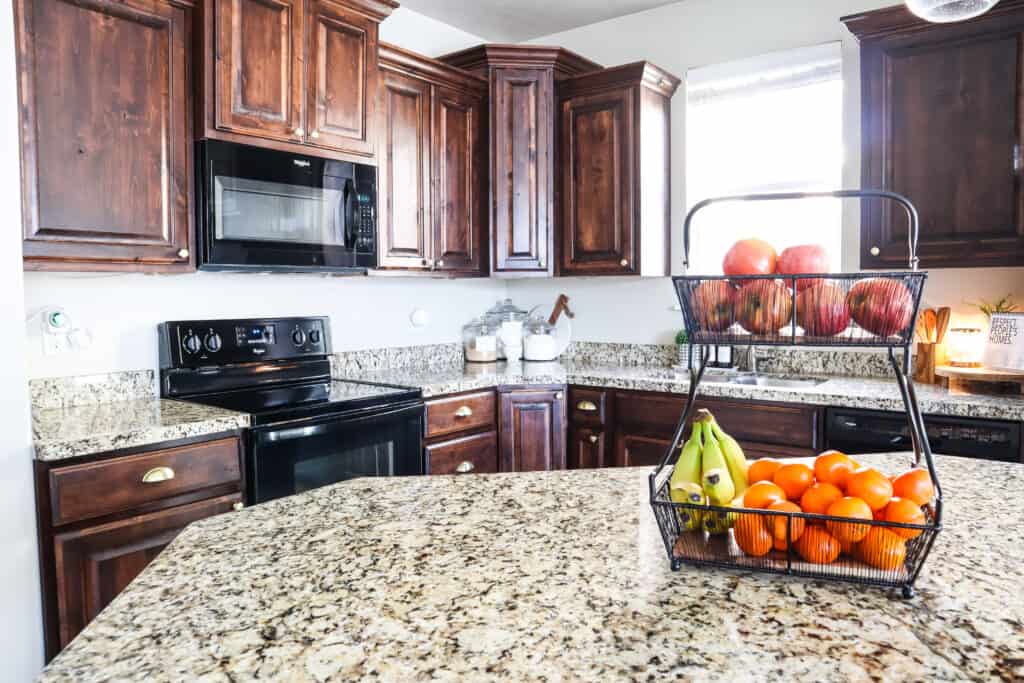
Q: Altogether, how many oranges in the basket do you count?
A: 13